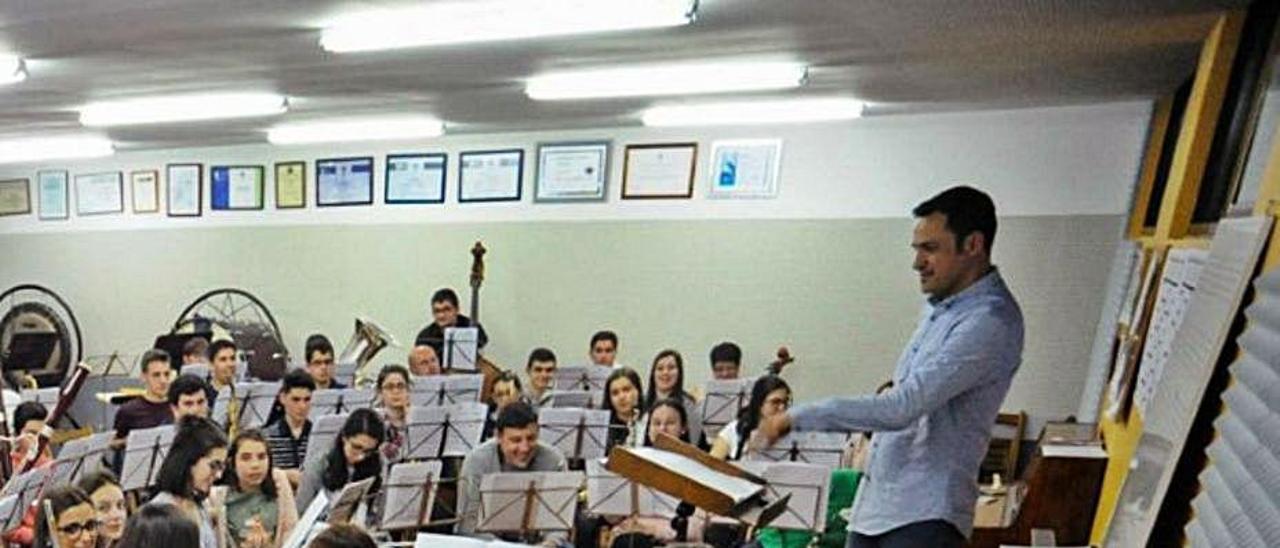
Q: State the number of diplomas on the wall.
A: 13